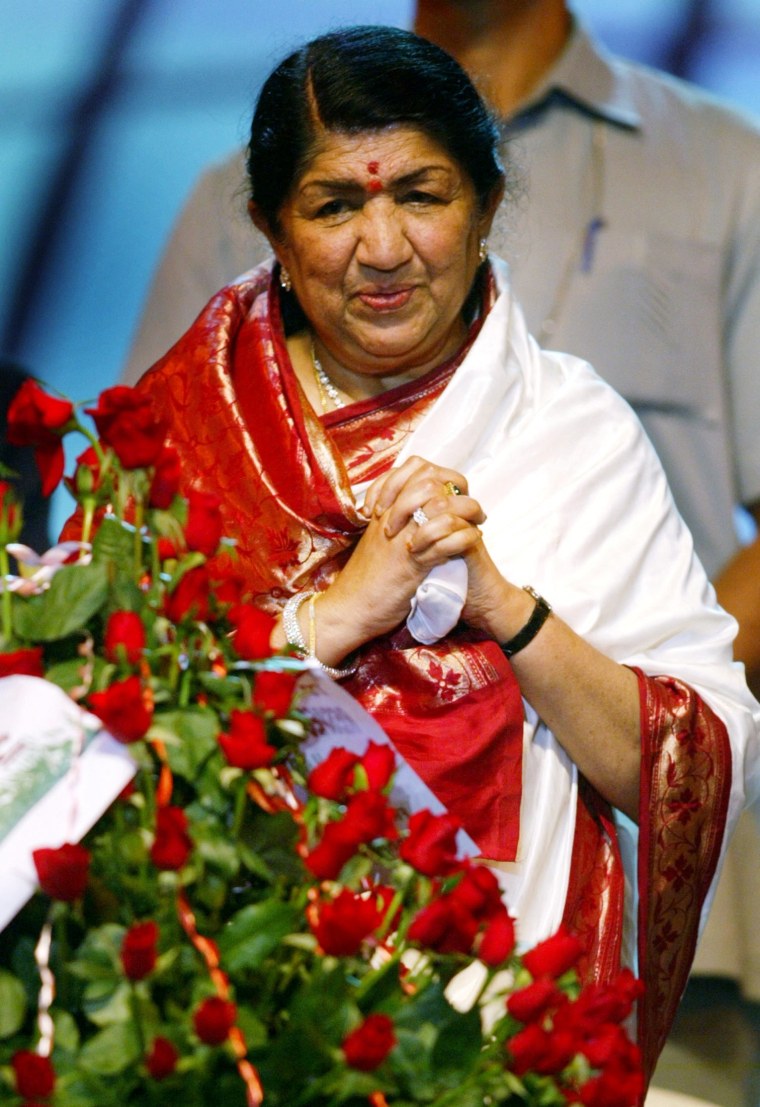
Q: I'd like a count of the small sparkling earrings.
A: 2